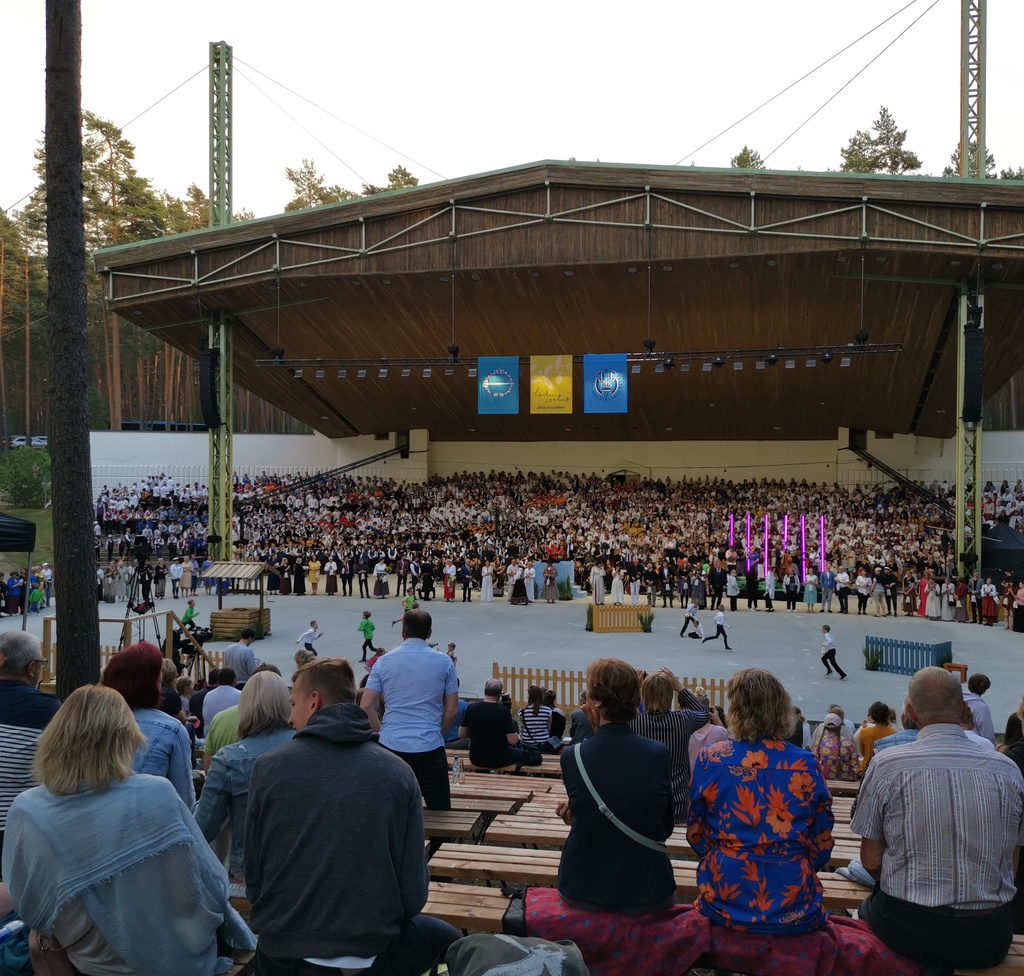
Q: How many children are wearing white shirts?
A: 5